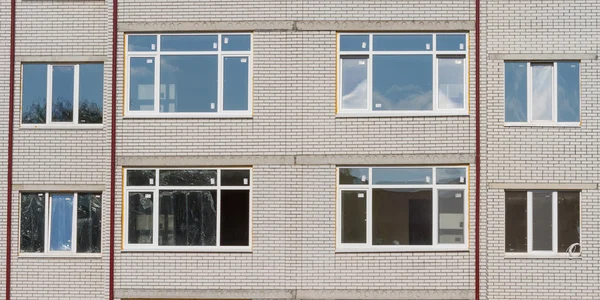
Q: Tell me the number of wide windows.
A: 4